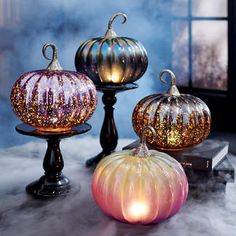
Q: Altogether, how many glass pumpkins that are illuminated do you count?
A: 4